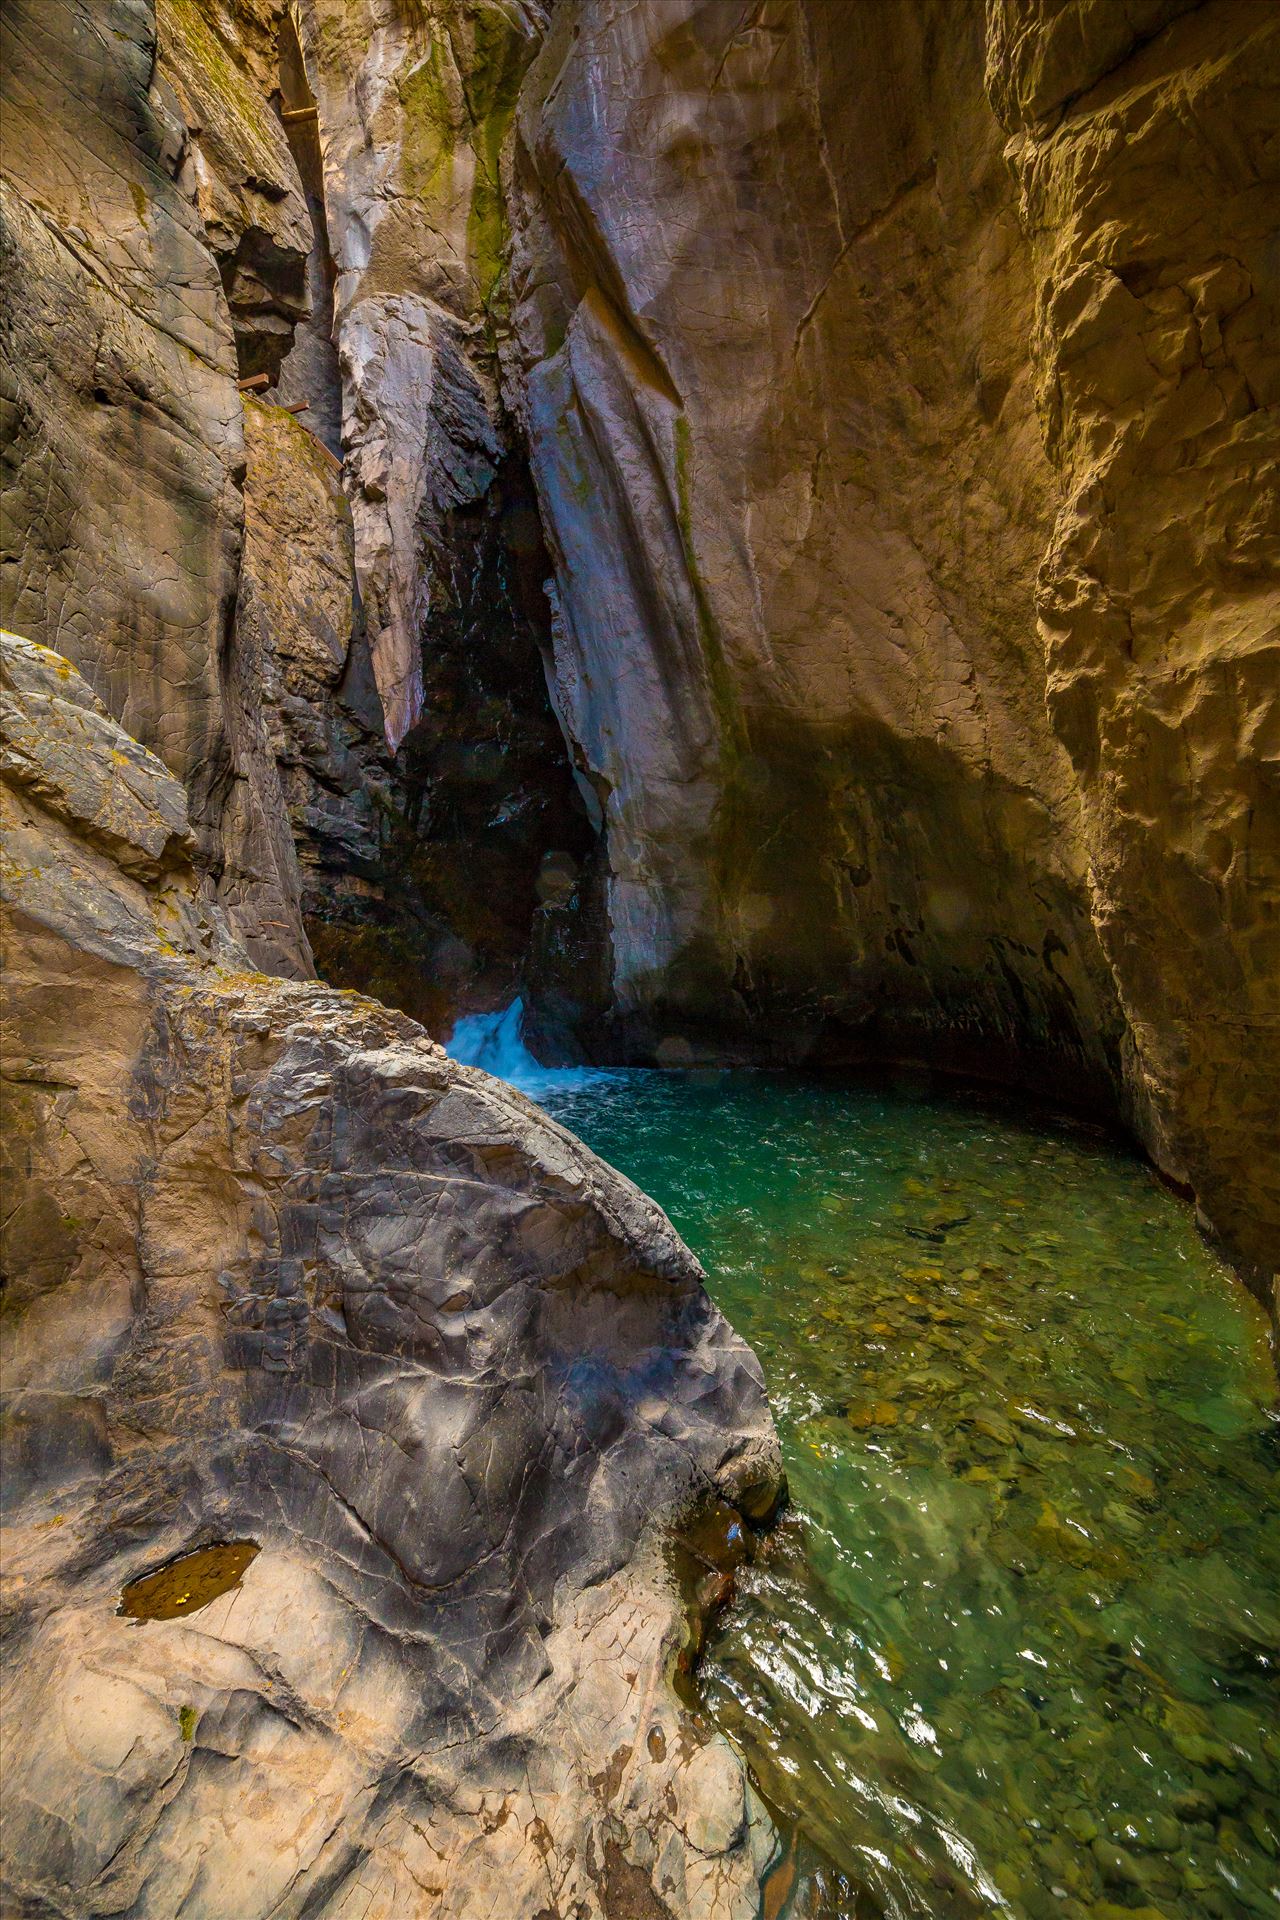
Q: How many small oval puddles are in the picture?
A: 1